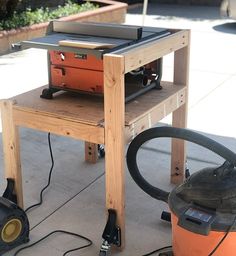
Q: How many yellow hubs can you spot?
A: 1